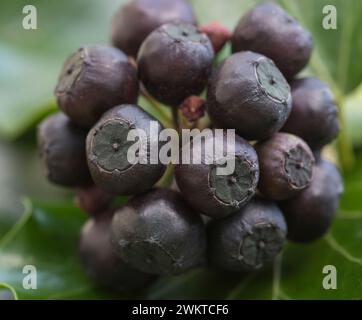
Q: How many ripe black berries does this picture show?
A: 14